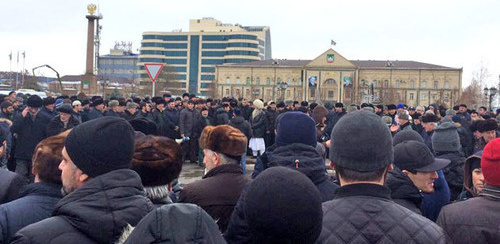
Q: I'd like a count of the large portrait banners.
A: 2